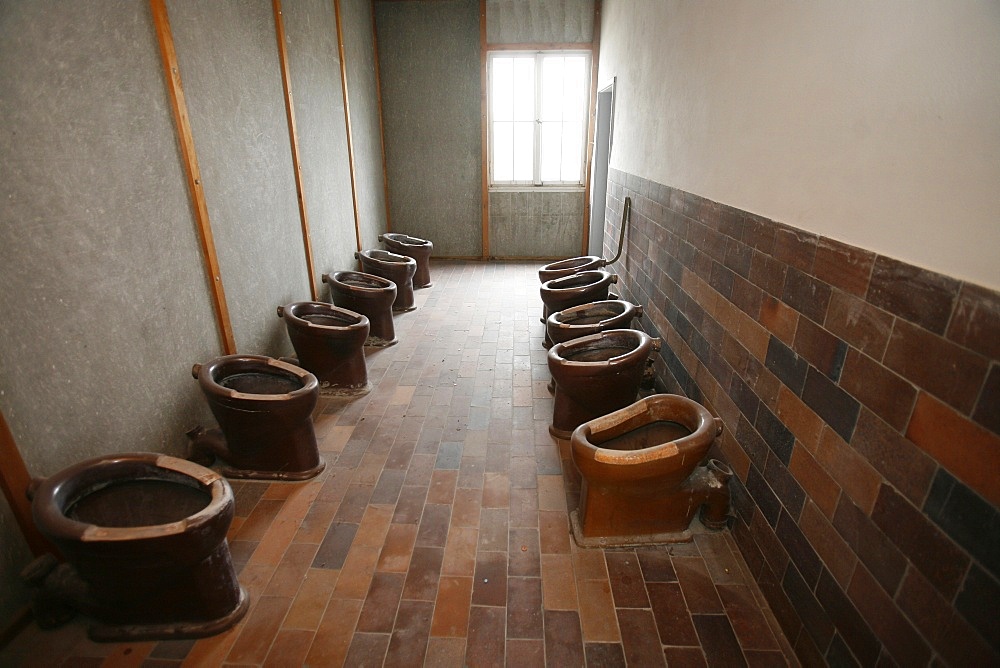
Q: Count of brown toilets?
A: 11